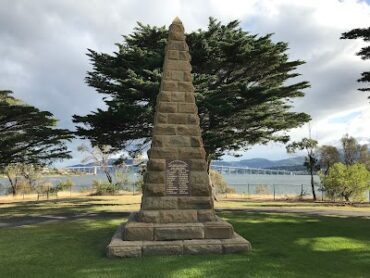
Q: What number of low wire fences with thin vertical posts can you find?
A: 1